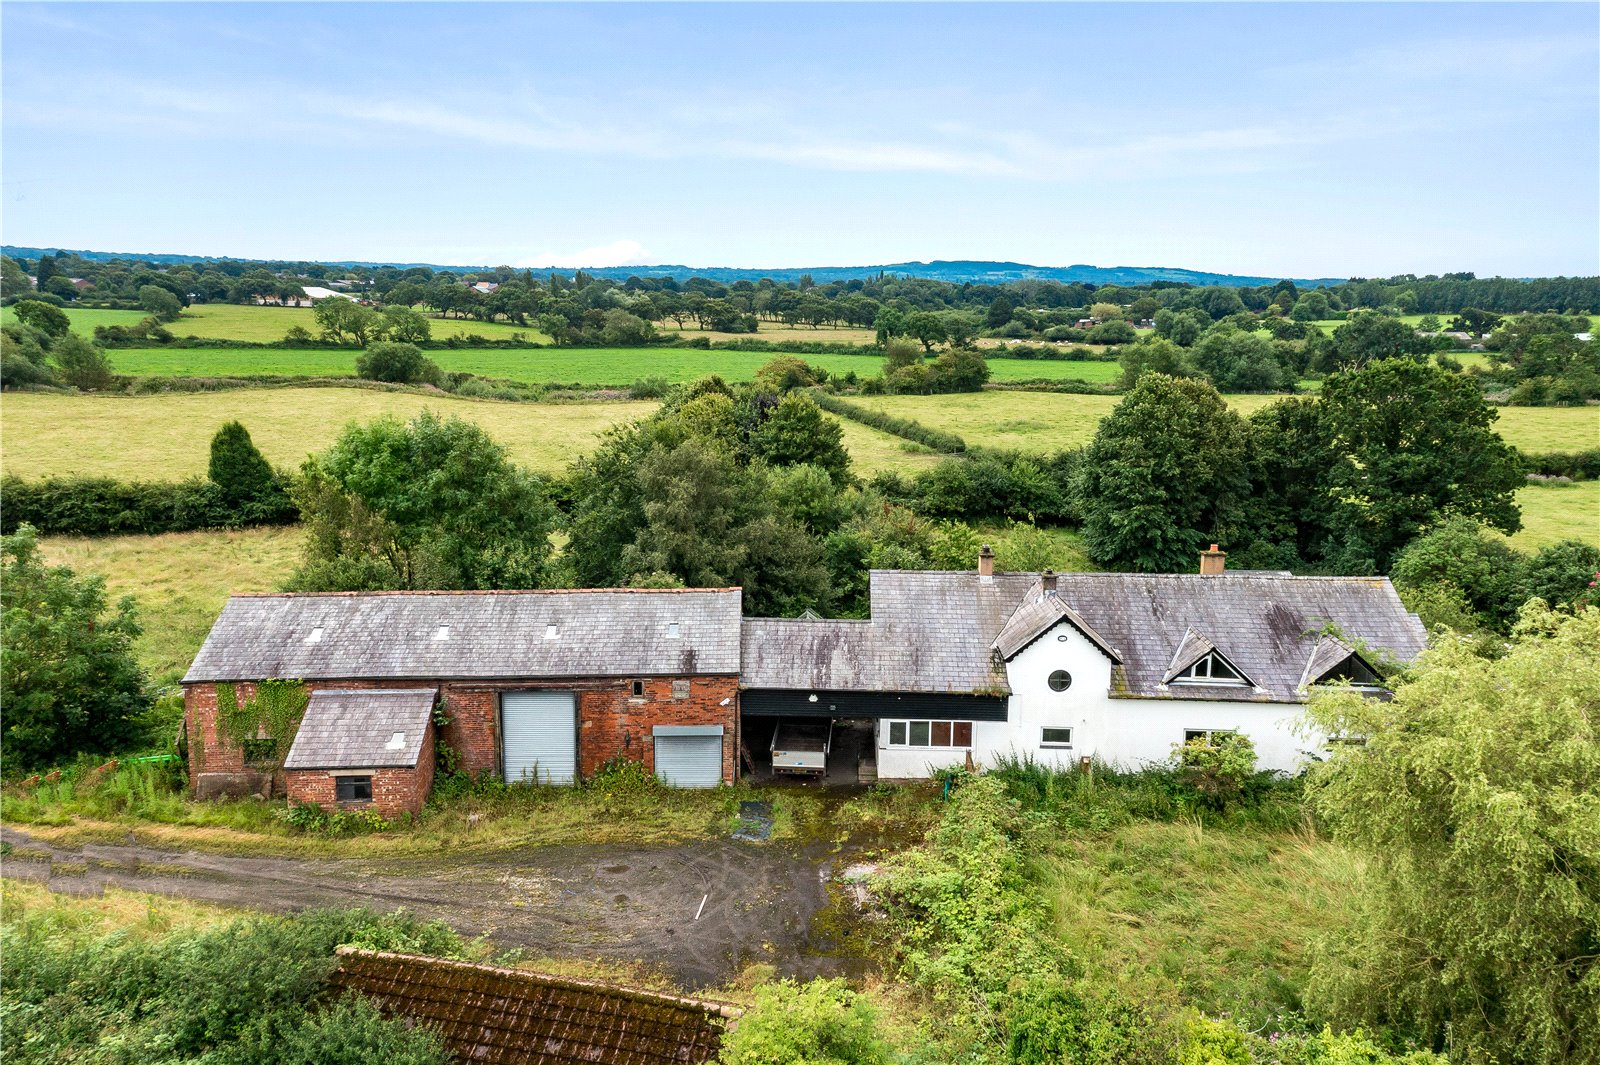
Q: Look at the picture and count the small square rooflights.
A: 5